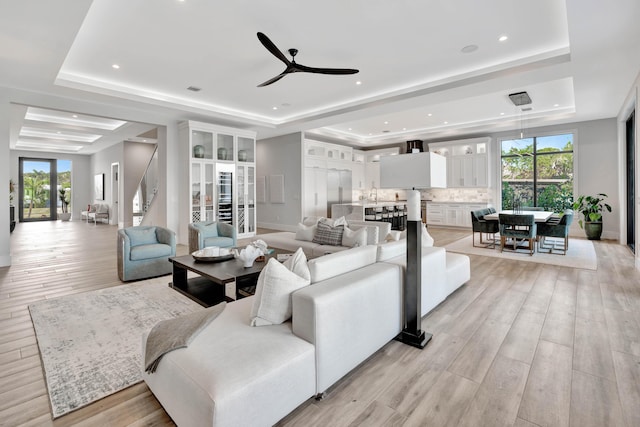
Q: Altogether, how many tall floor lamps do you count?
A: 1